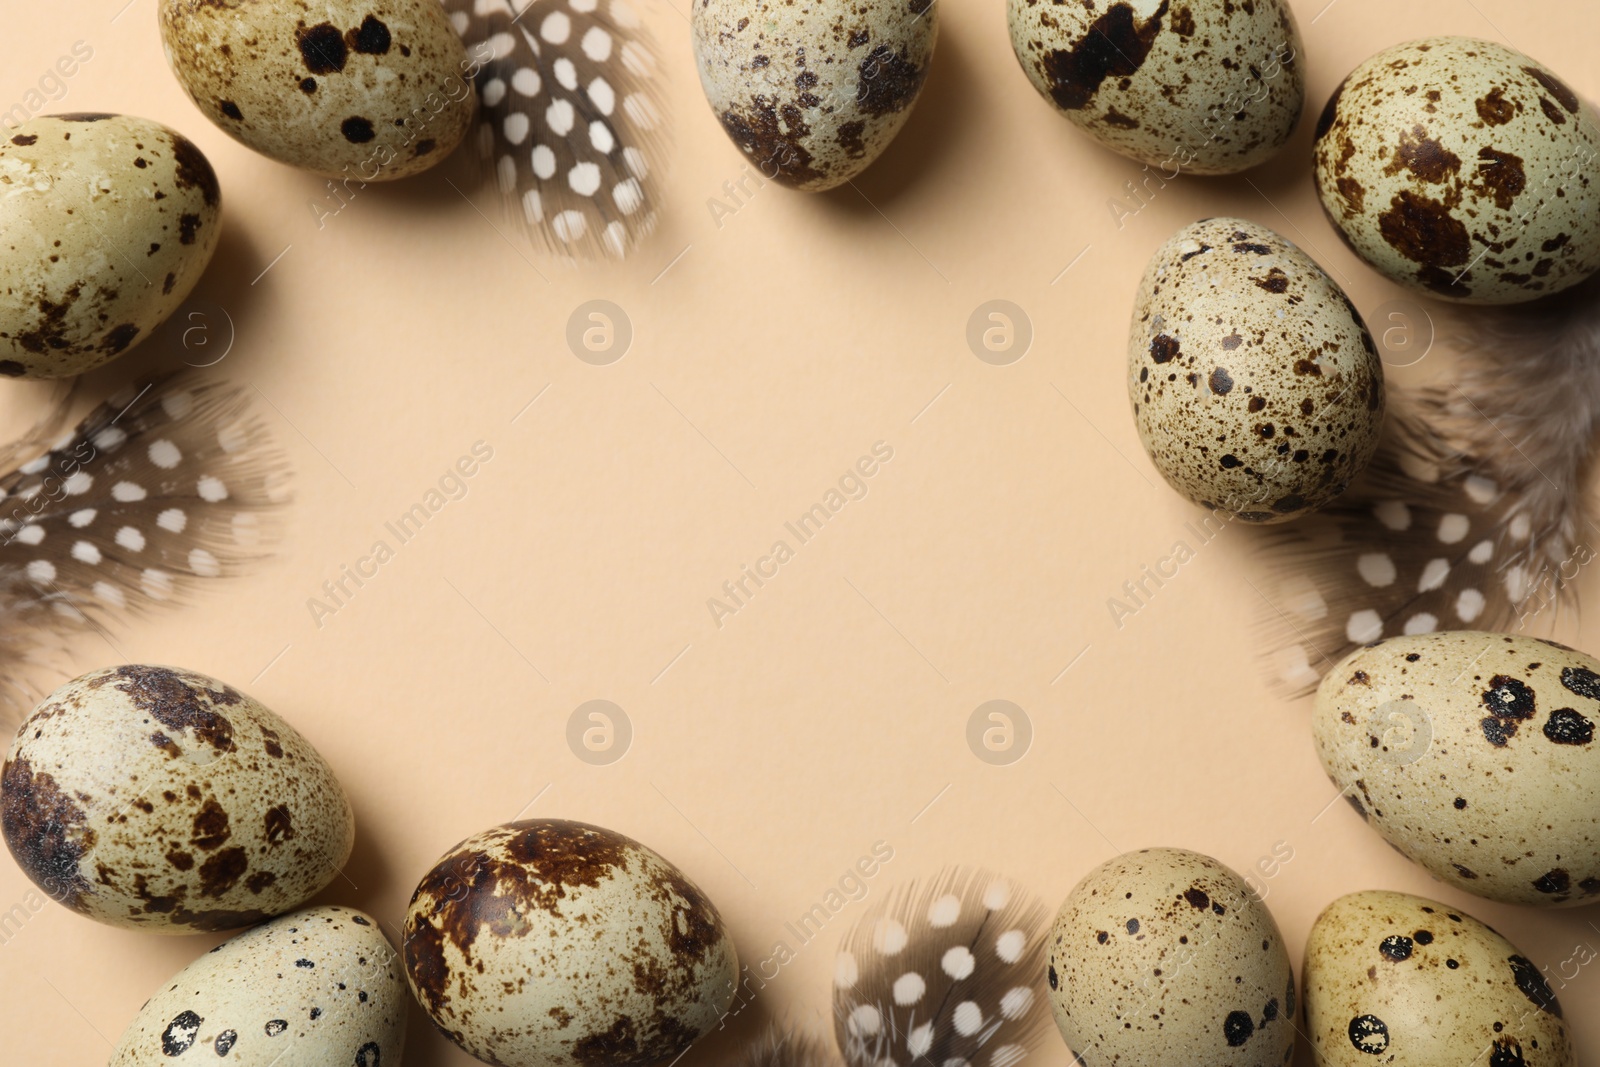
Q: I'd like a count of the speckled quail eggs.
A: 12